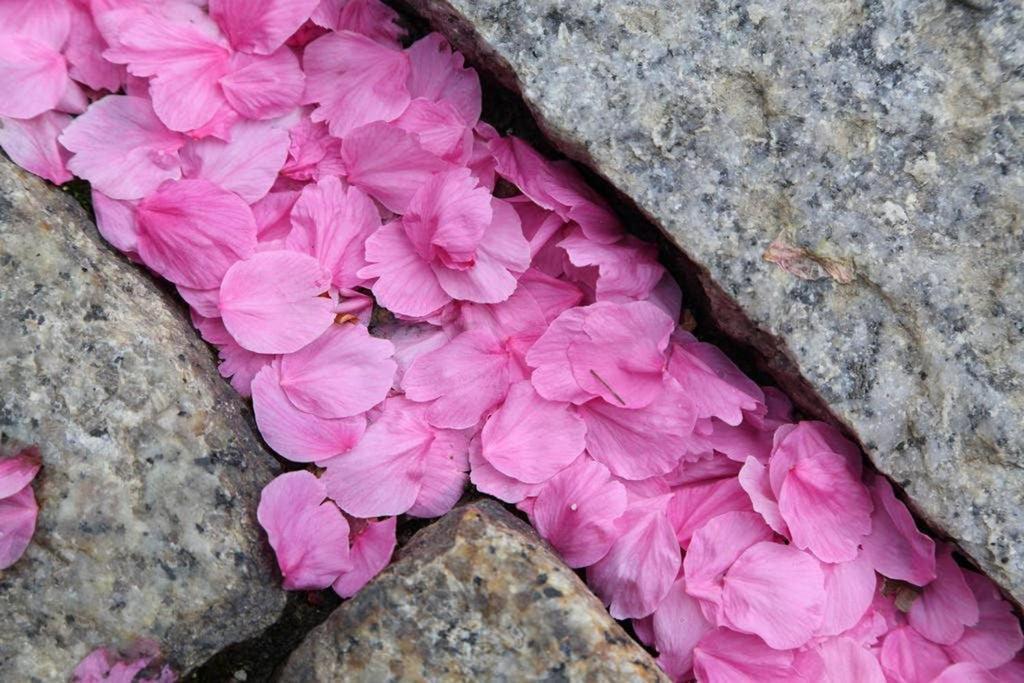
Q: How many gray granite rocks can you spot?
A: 3